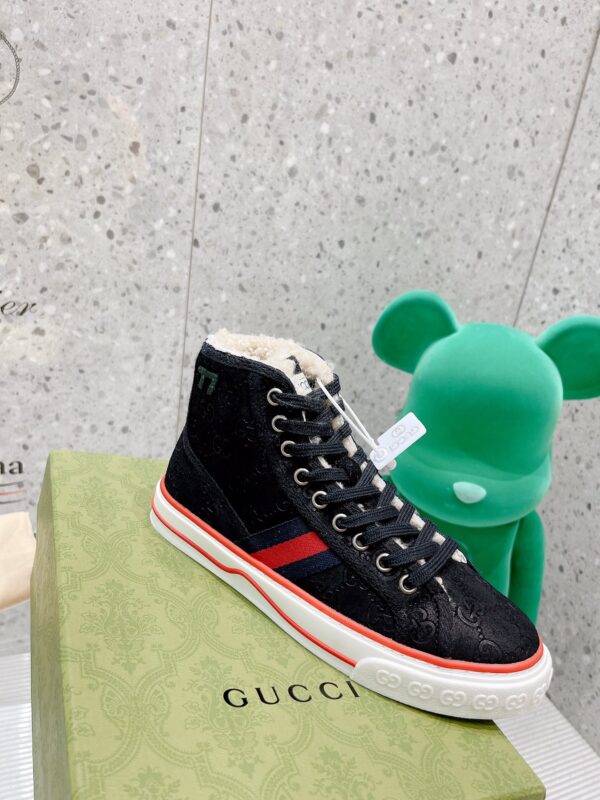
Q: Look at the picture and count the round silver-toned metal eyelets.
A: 9